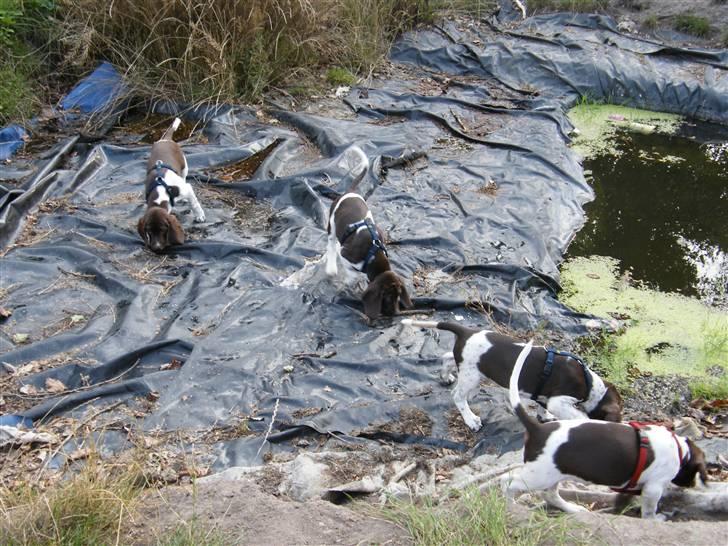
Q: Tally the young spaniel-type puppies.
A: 4